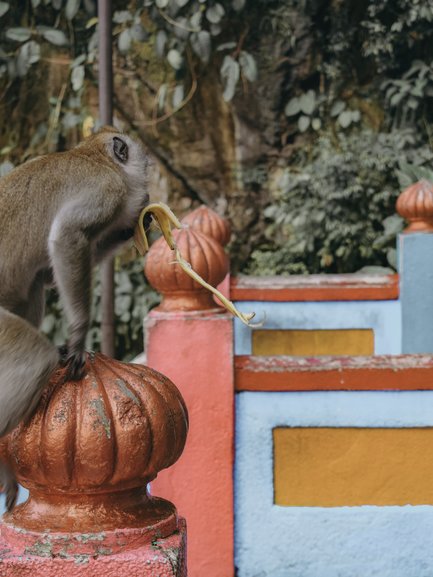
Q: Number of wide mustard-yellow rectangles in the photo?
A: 2